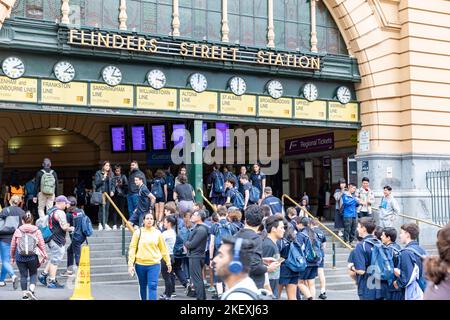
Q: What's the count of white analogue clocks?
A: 9